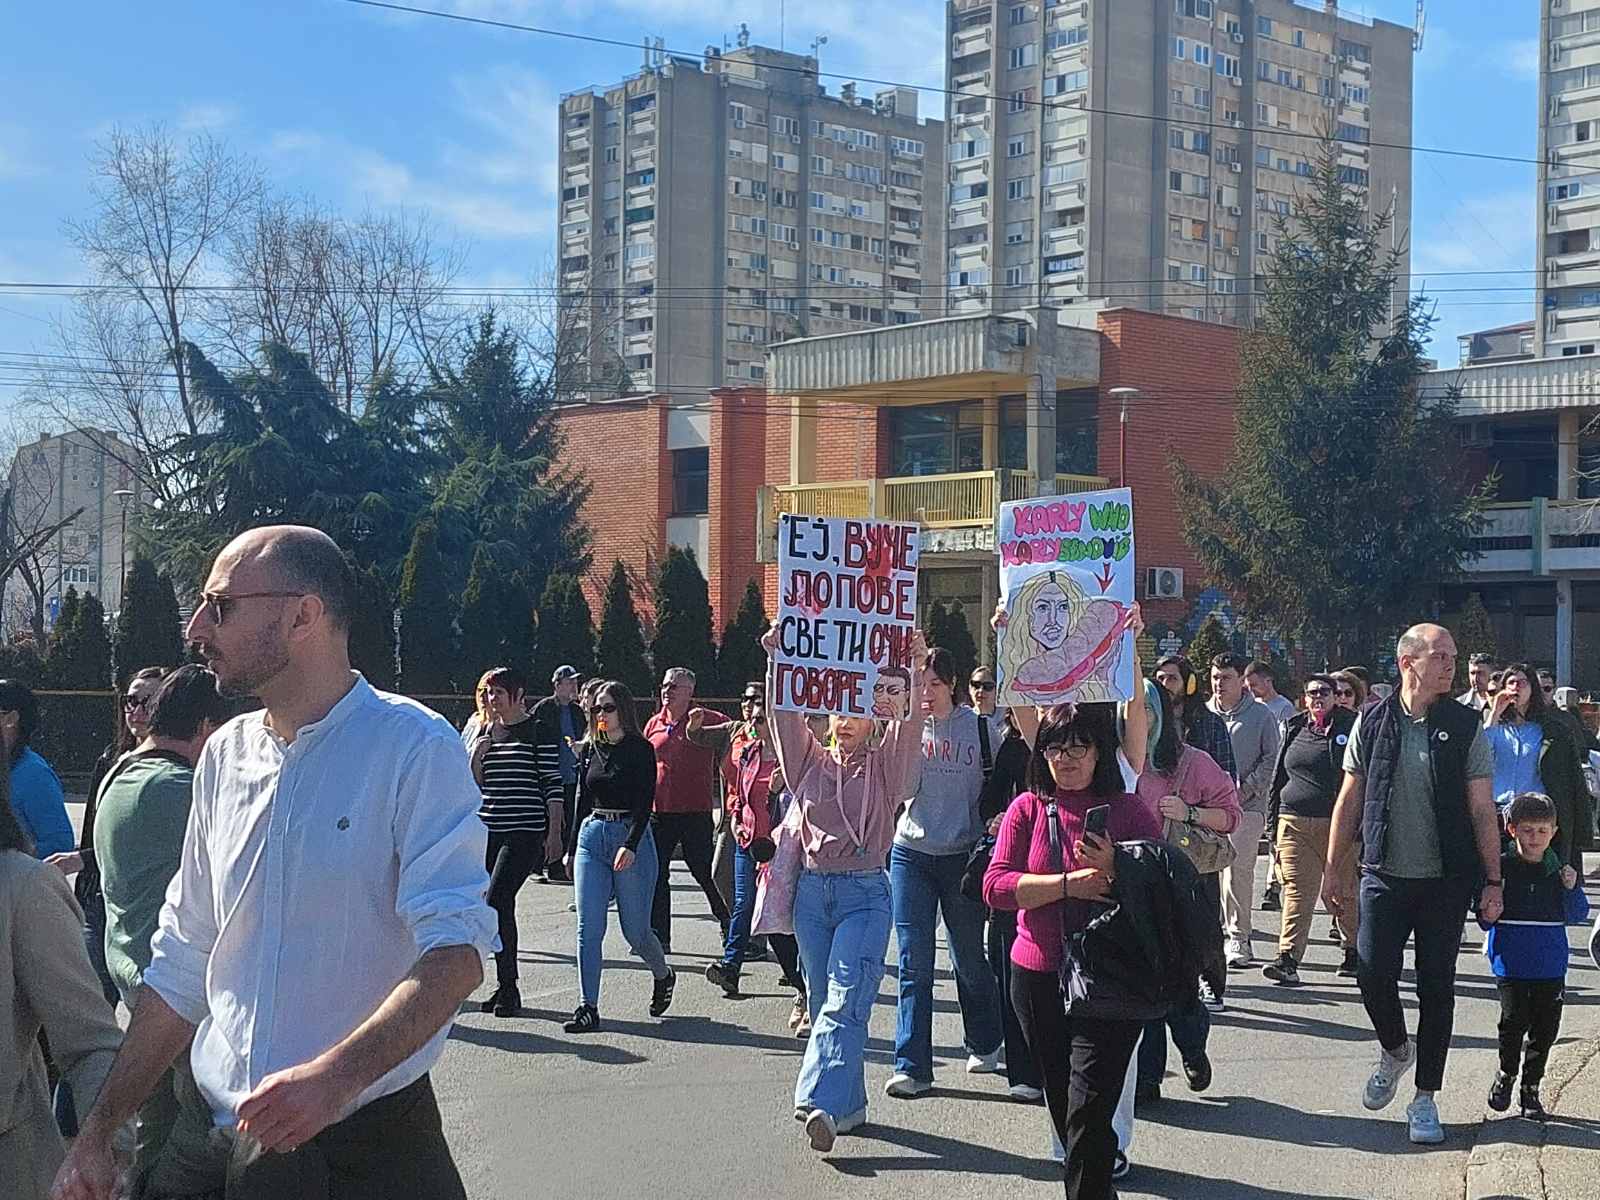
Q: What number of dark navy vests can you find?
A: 1